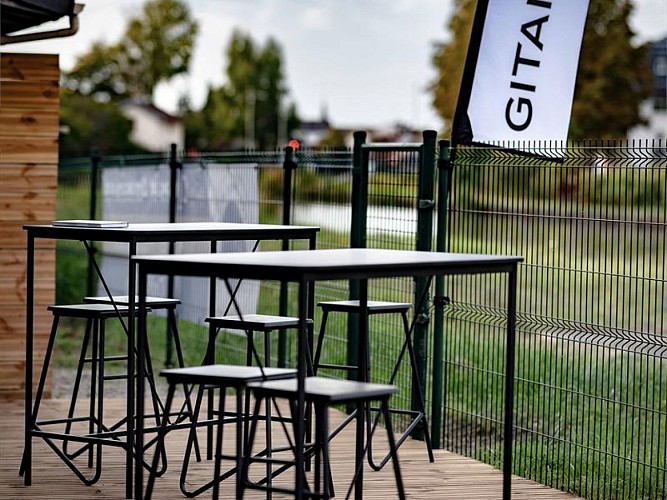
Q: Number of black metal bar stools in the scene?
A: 6